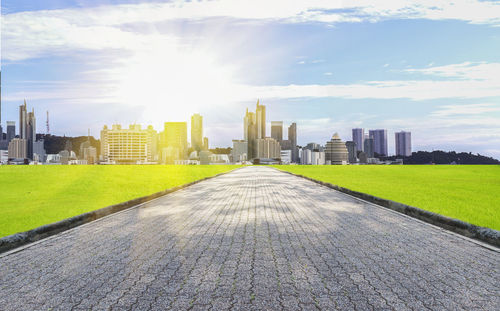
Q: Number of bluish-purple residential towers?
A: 3